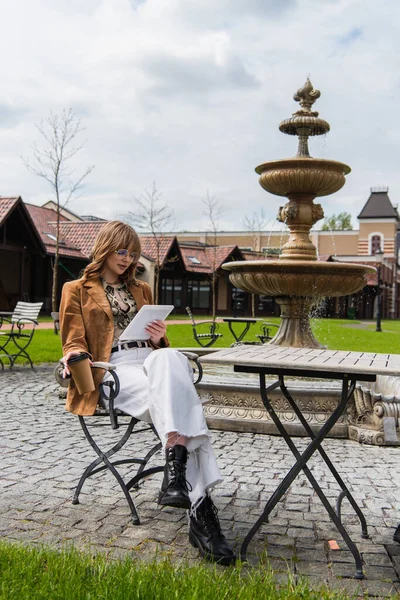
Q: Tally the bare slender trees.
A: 4